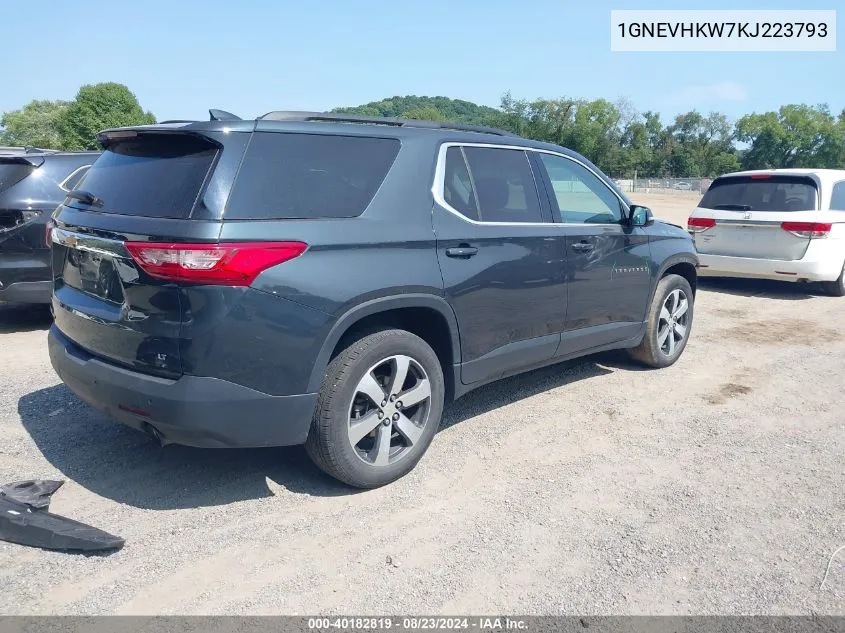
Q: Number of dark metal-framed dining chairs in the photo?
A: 0